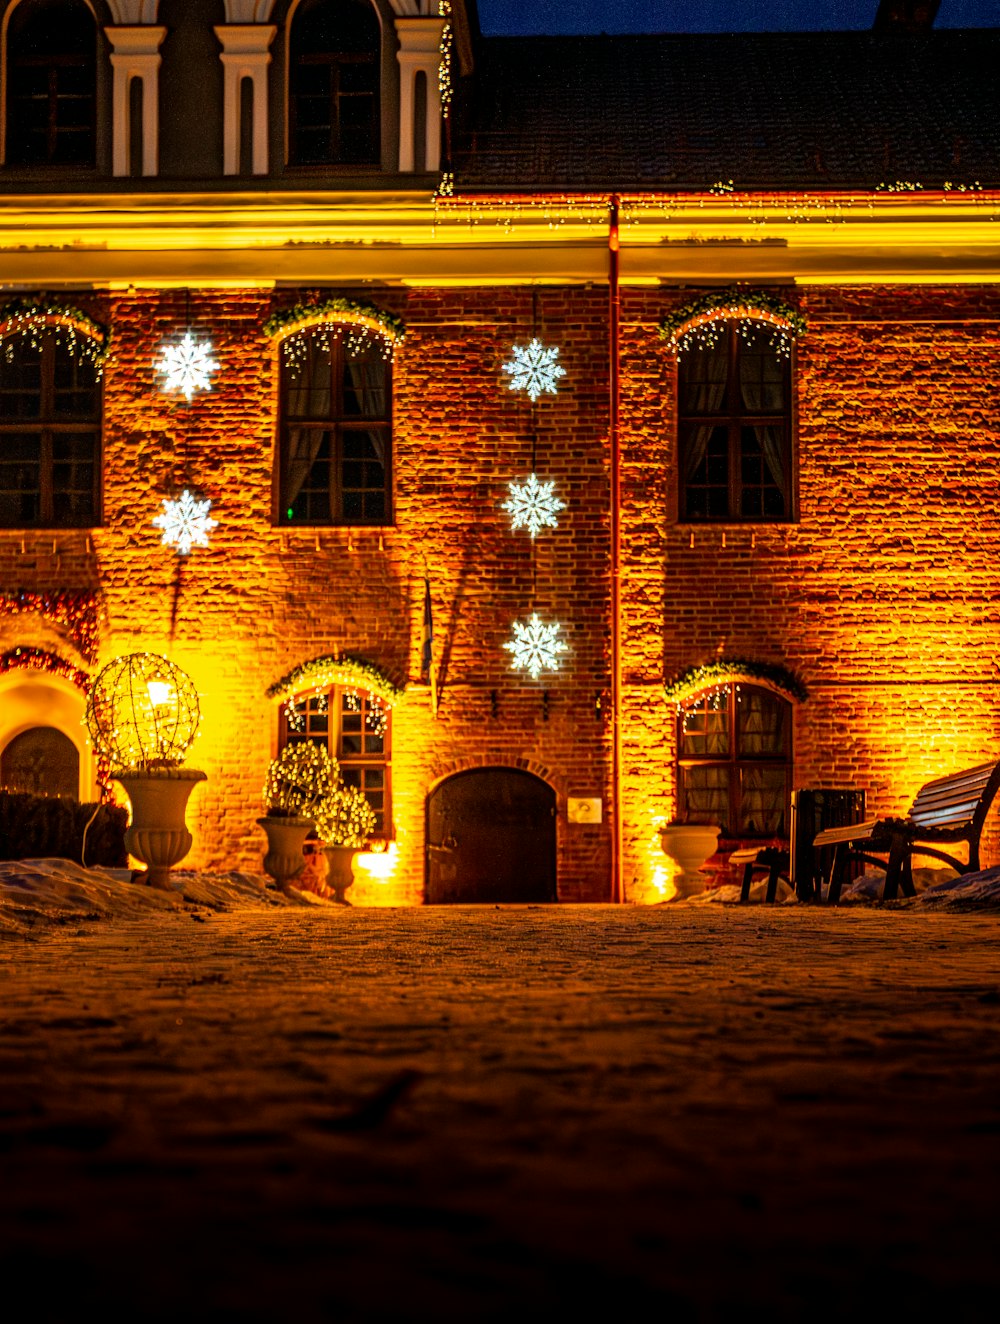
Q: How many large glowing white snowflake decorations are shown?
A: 5